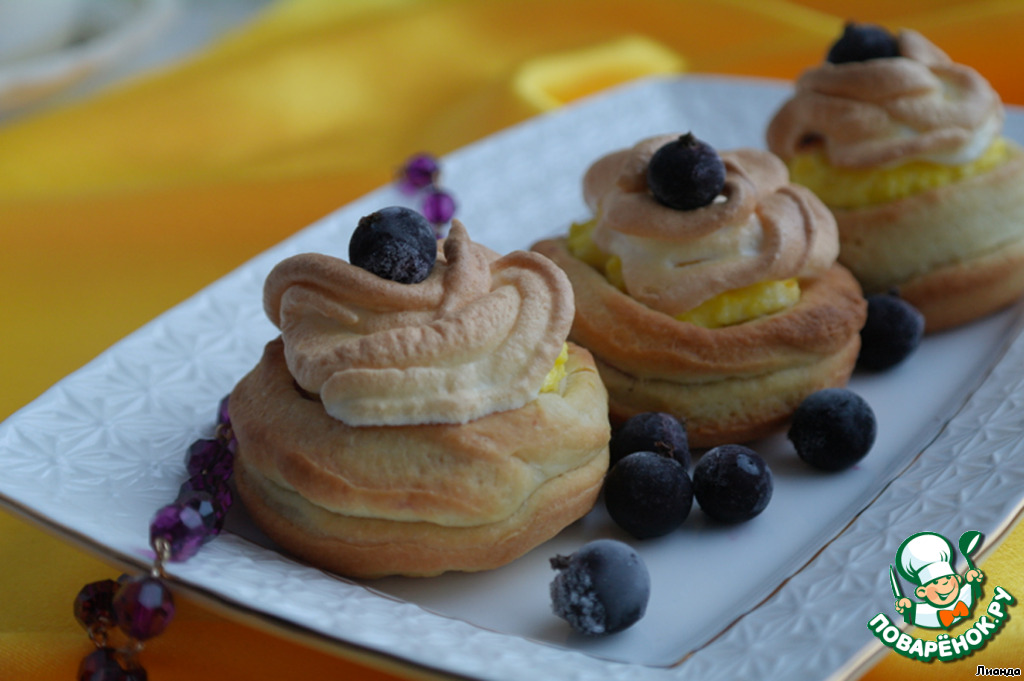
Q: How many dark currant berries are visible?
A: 9